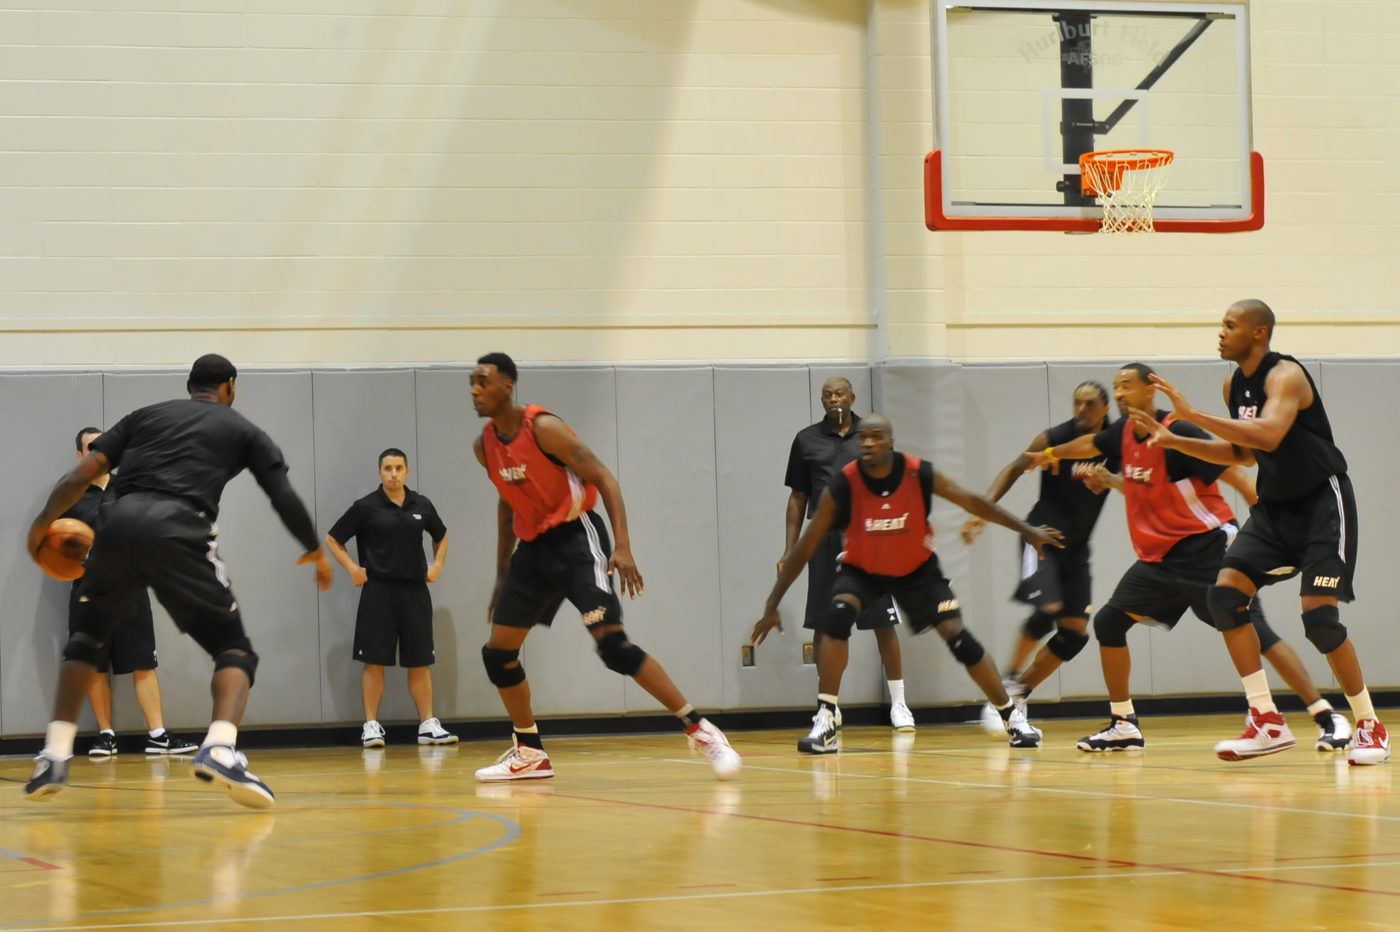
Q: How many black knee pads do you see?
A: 12